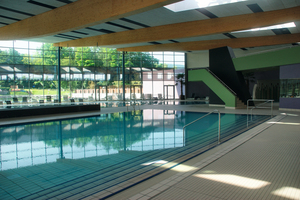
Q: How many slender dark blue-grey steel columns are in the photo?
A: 2